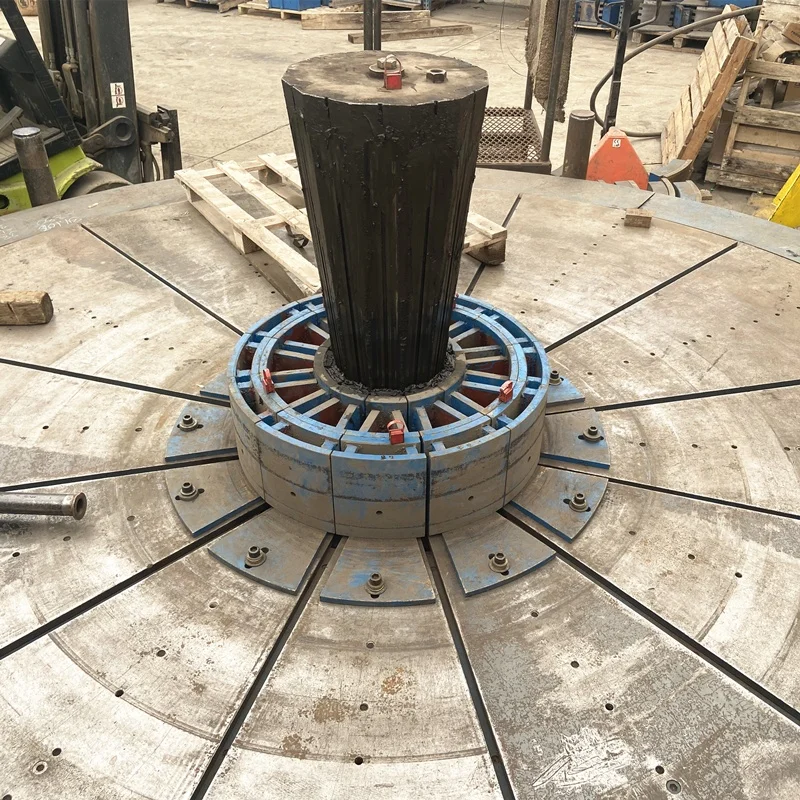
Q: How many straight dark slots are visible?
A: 11